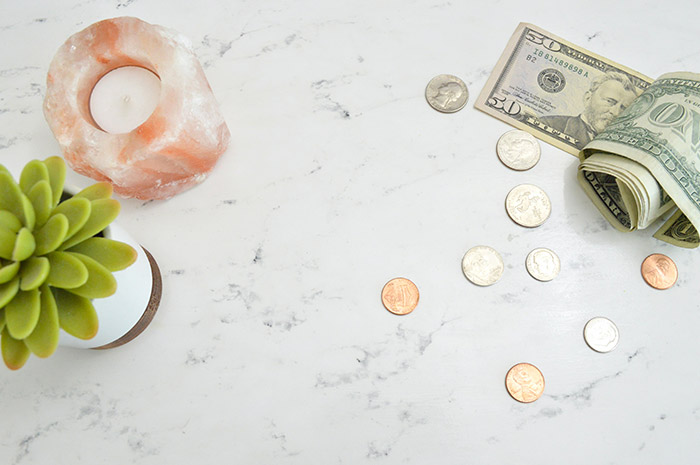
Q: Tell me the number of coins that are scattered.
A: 9